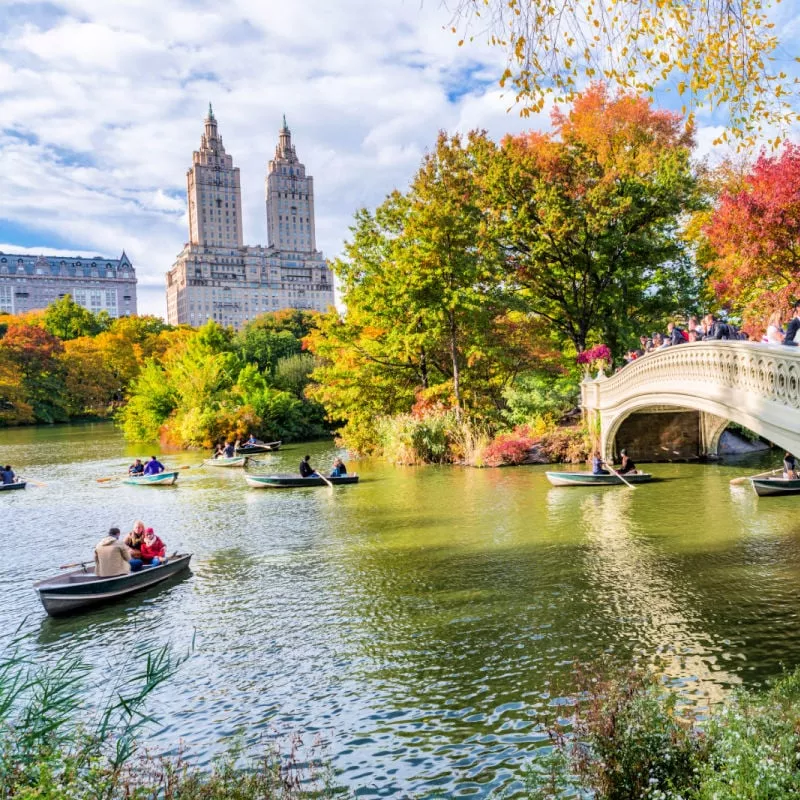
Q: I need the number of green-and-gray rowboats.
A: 8